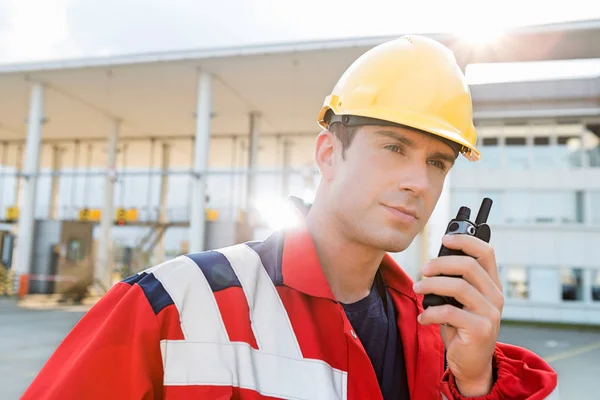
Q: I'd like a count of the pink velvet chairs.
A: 0